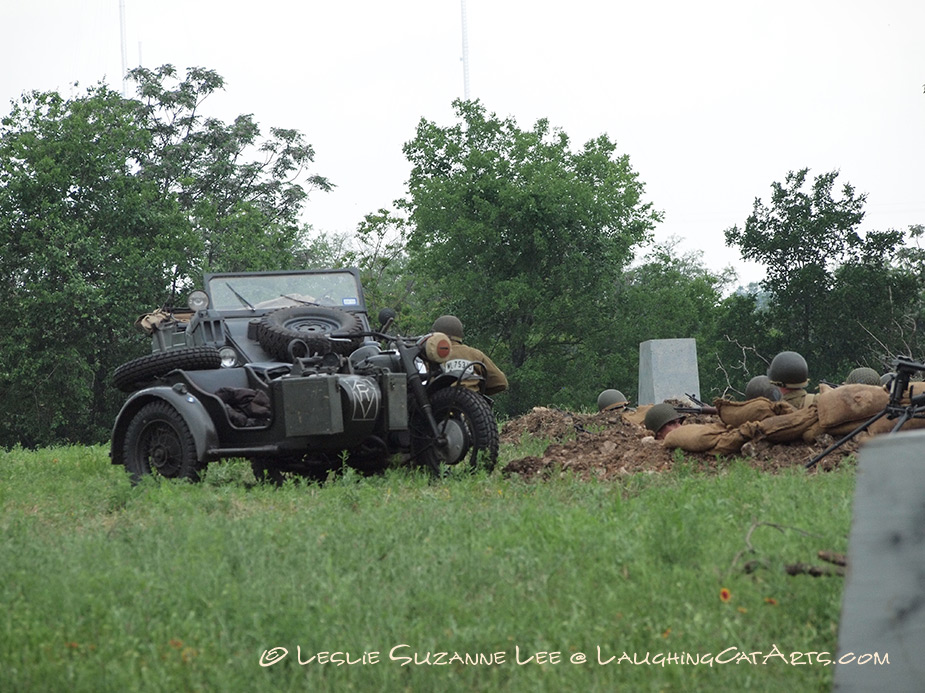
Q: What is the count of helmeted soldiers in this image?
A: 7